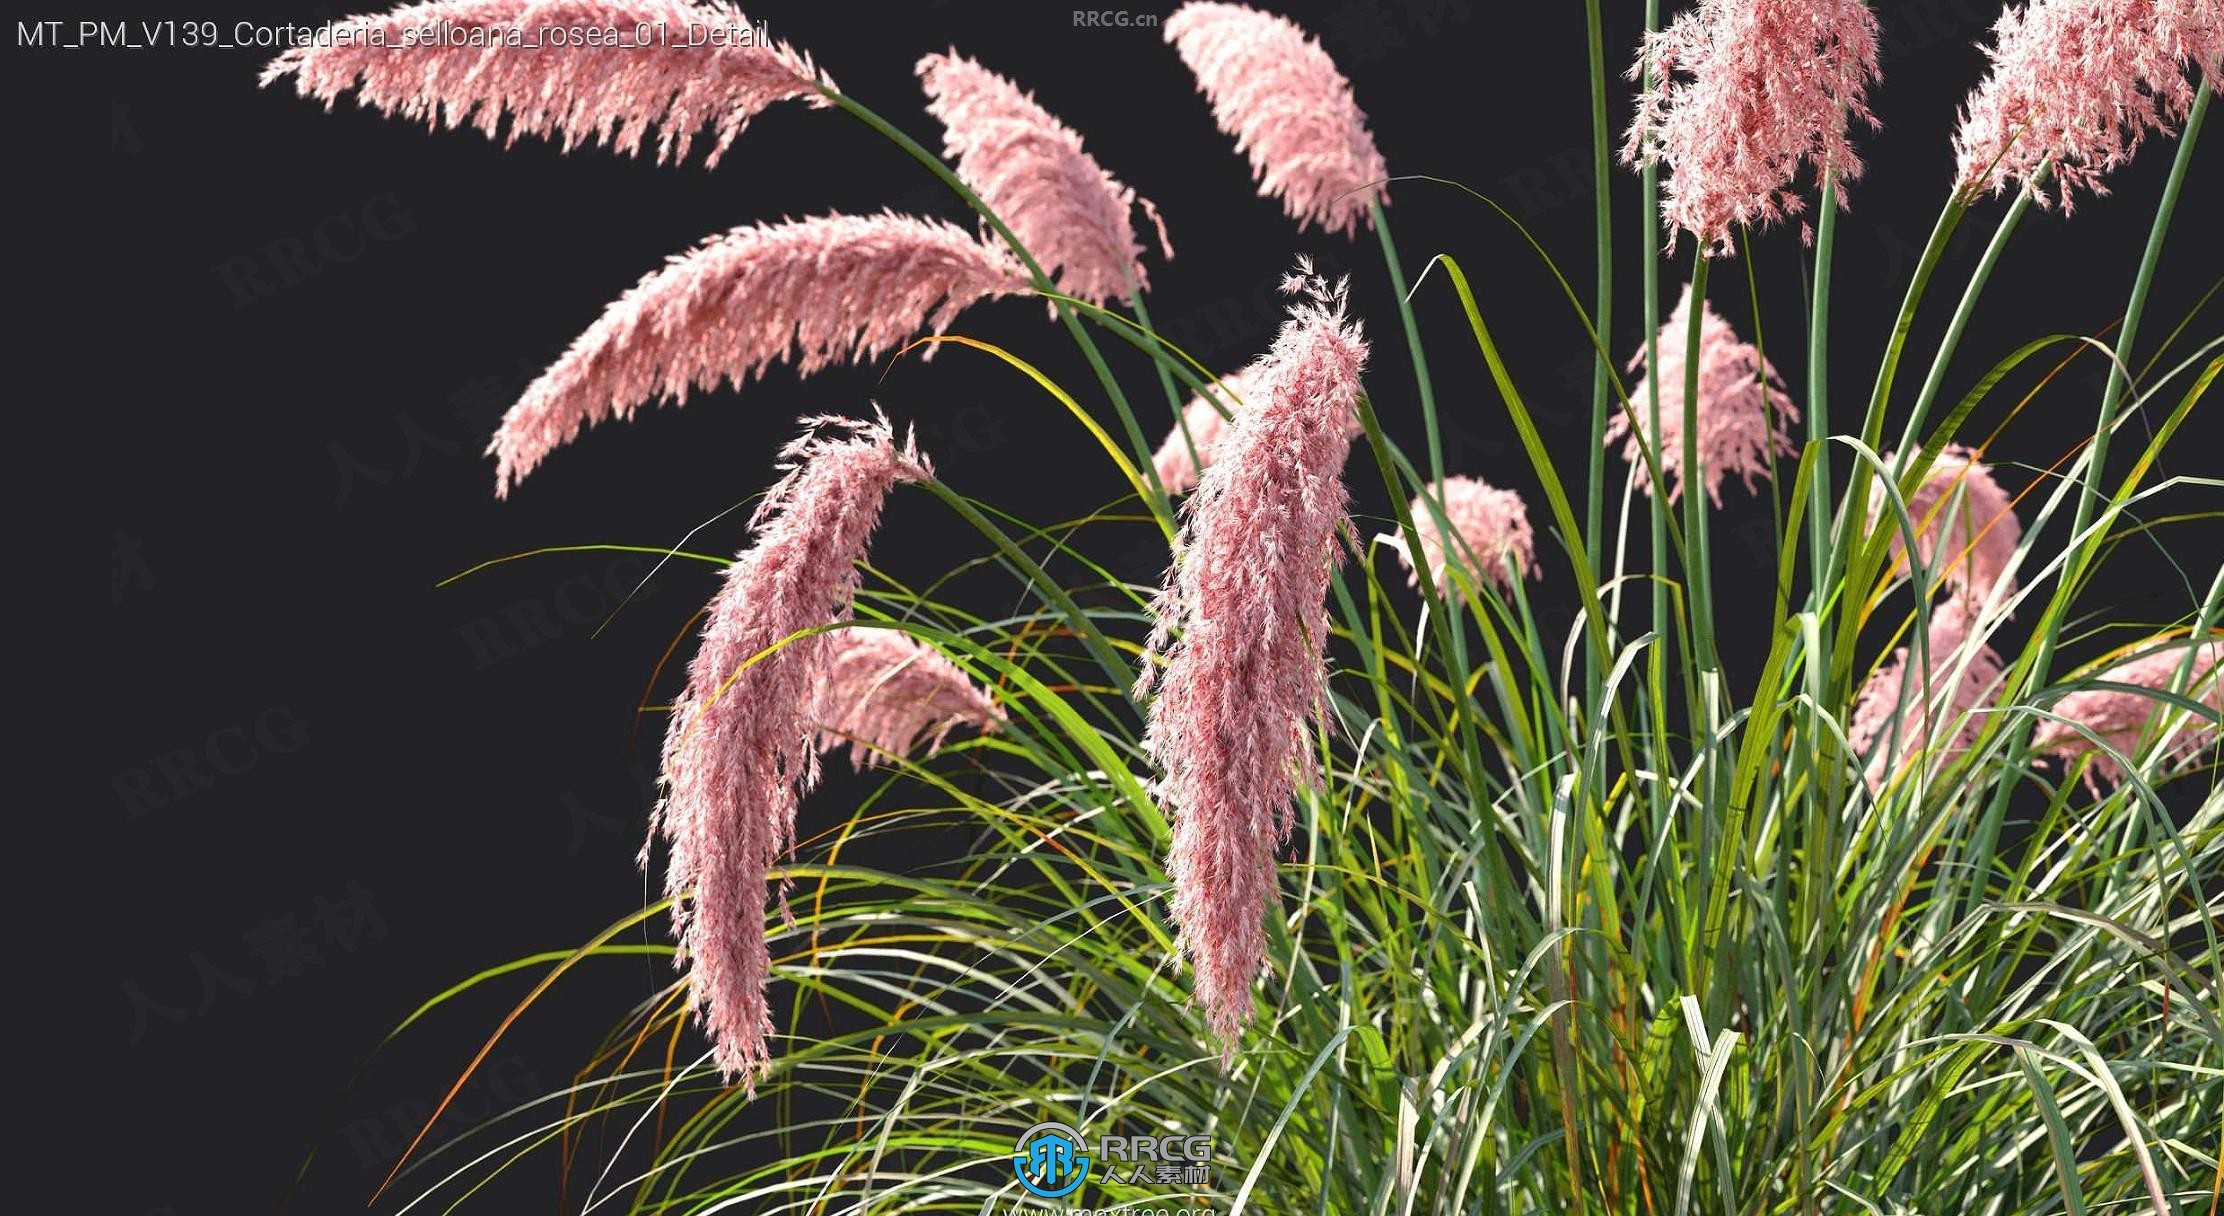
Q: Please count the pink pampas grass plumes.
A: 15